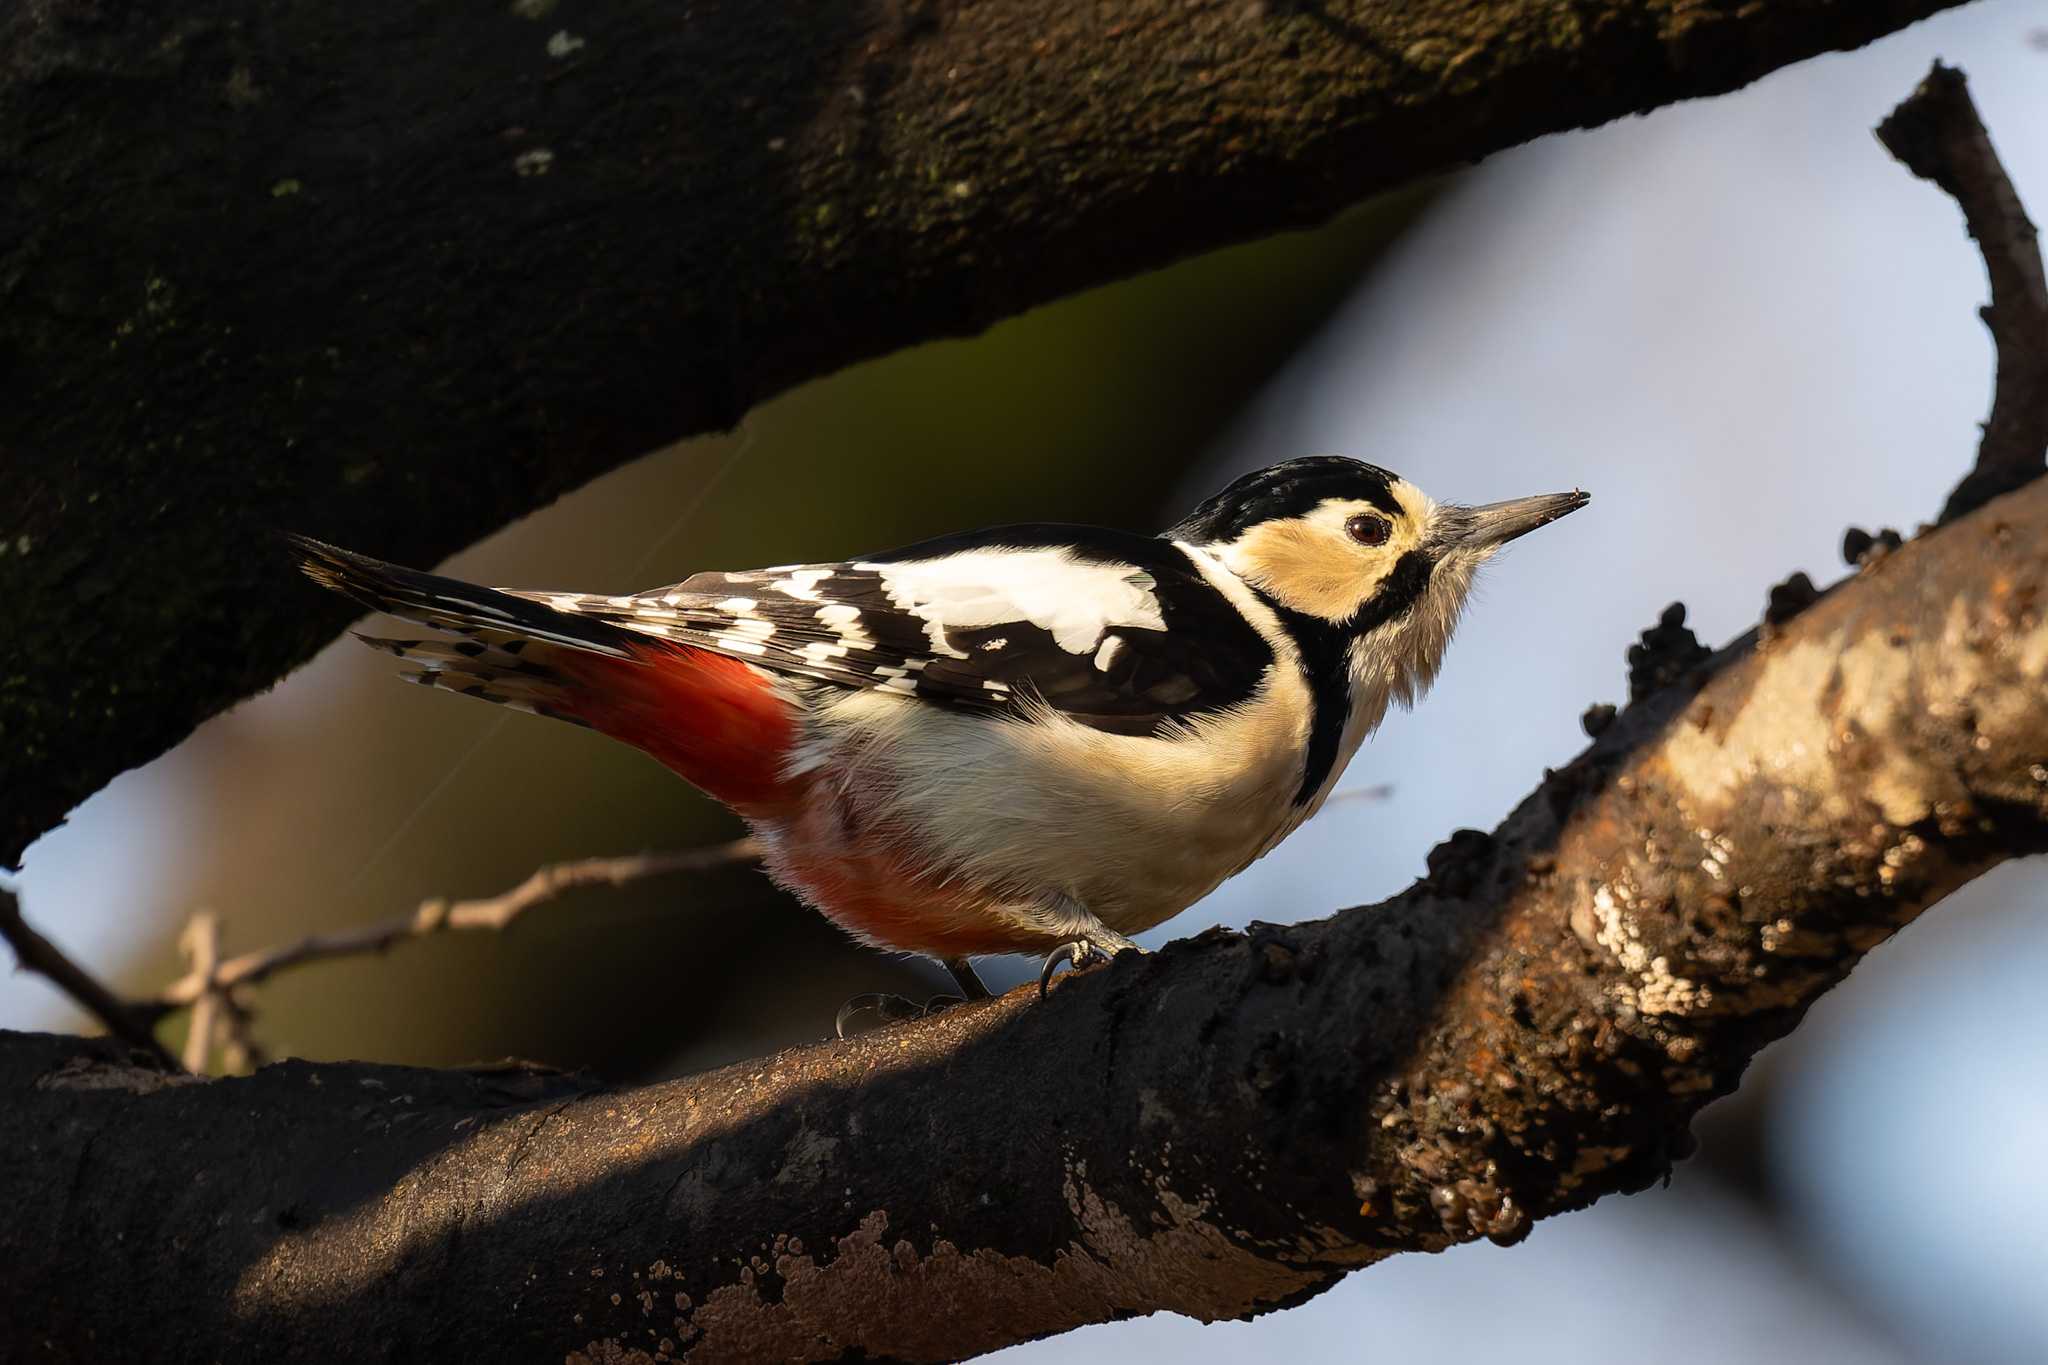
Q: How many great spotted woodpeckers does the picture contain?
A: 1